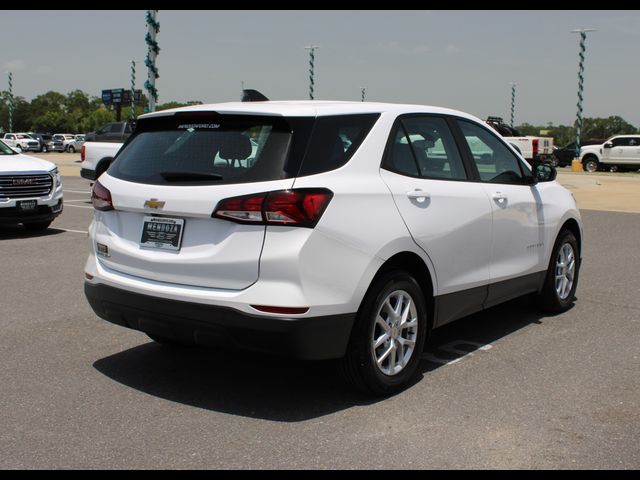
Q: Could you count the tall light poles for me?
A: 7